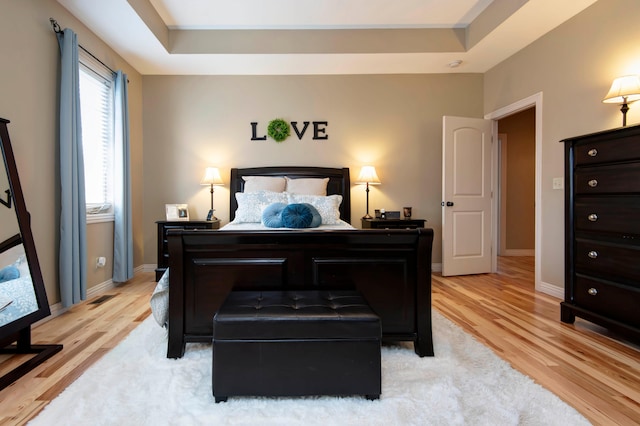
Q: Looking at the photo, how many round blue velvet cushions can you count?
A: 3